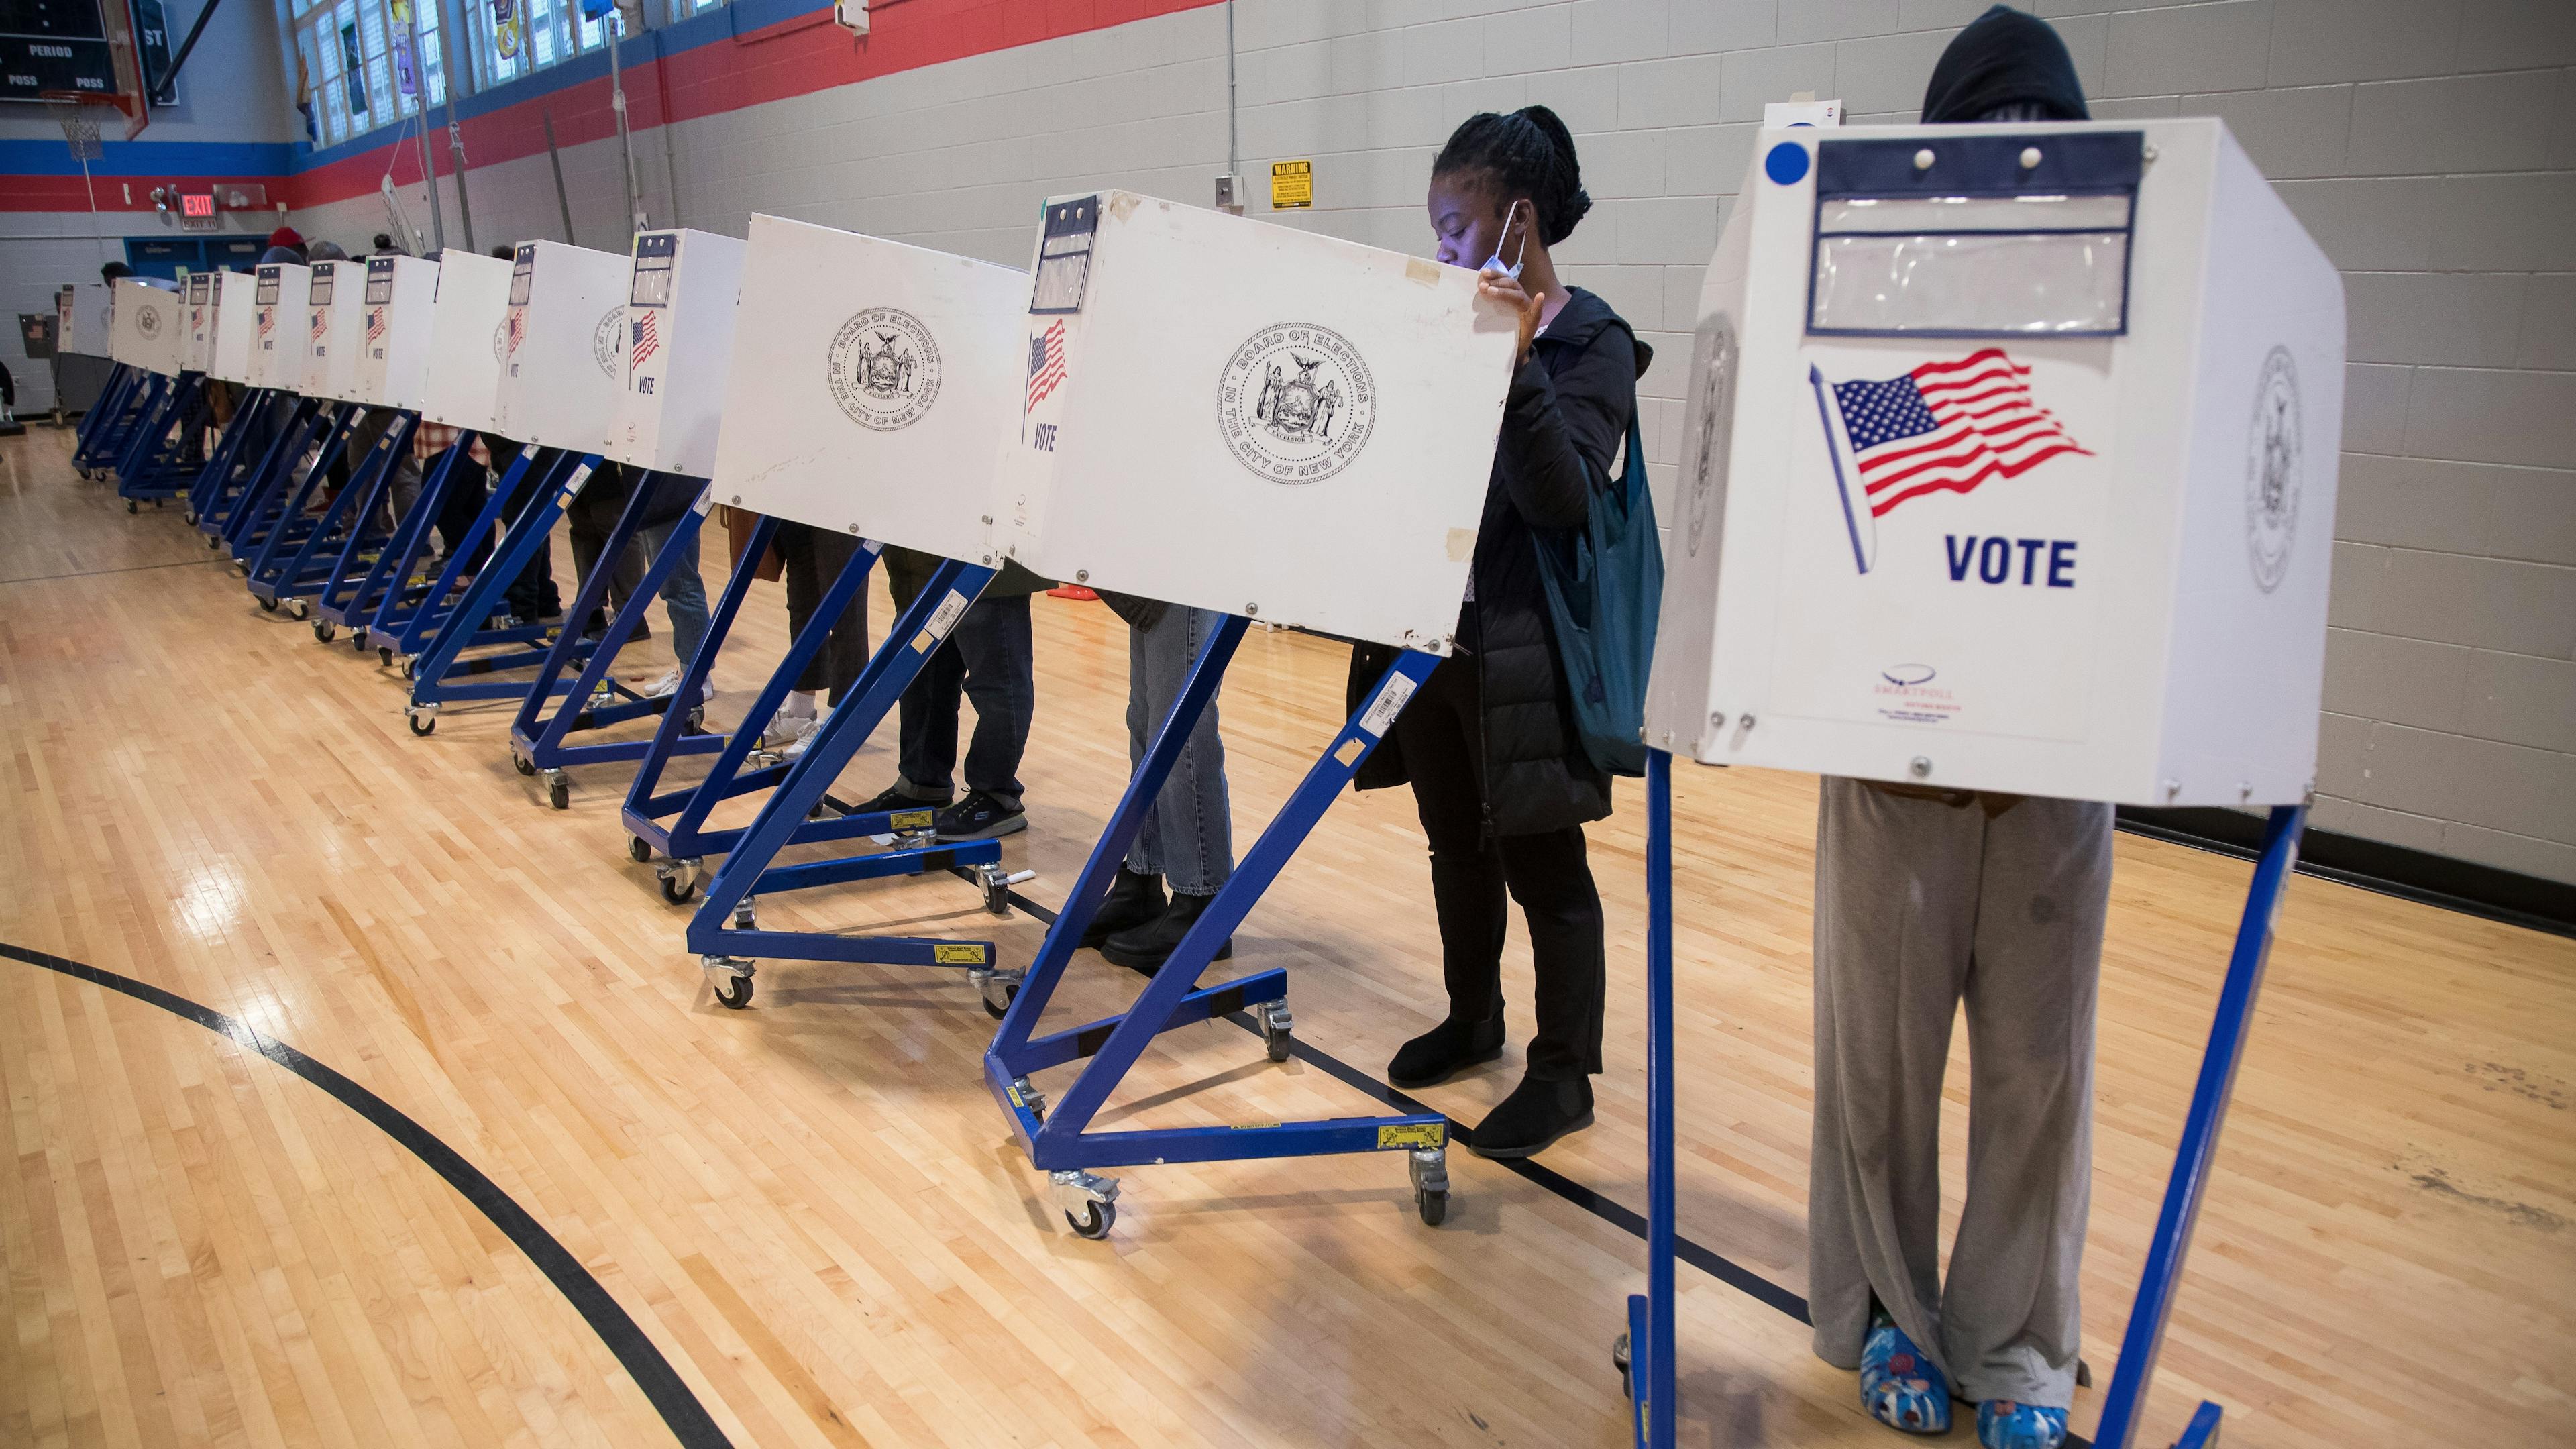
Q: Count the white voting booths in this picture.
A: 14